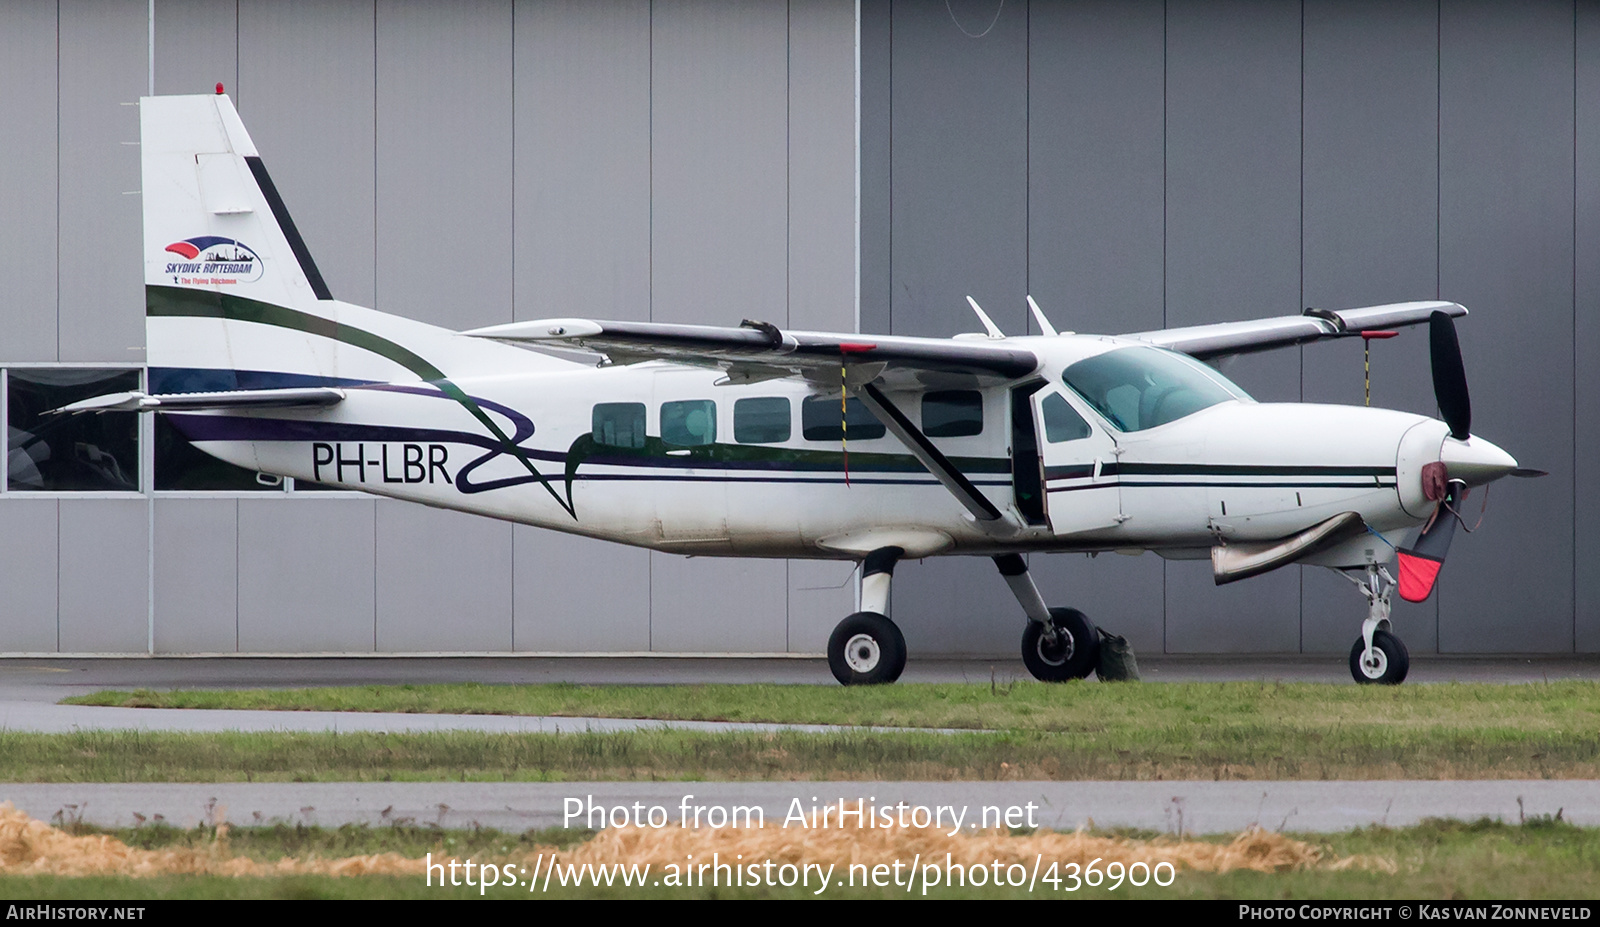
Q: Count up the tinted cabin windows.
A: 5